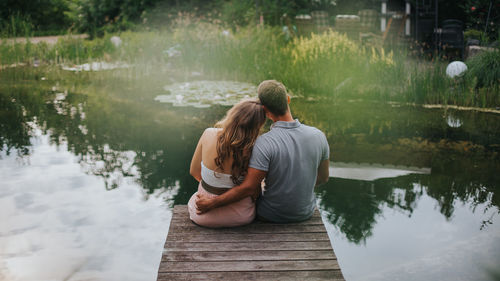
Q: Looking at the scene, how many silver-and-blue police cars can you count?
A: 0